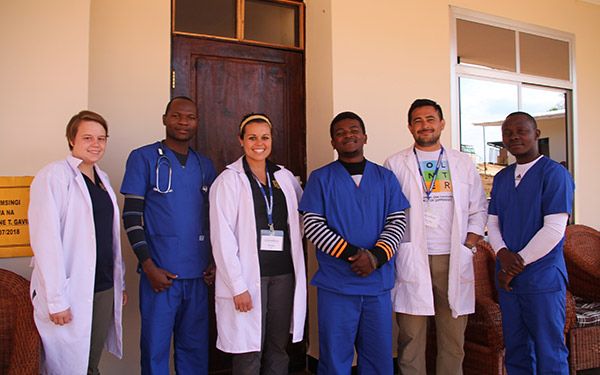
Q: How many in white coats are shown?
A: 3